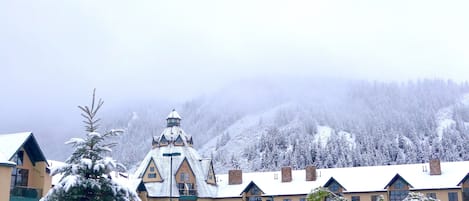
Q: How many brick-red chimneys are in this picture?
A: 4